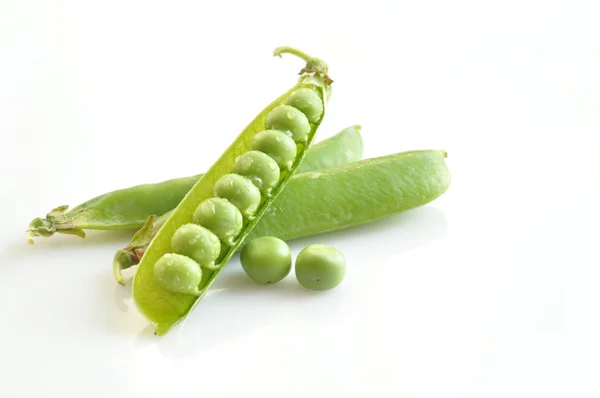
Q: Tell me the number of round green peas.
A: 10